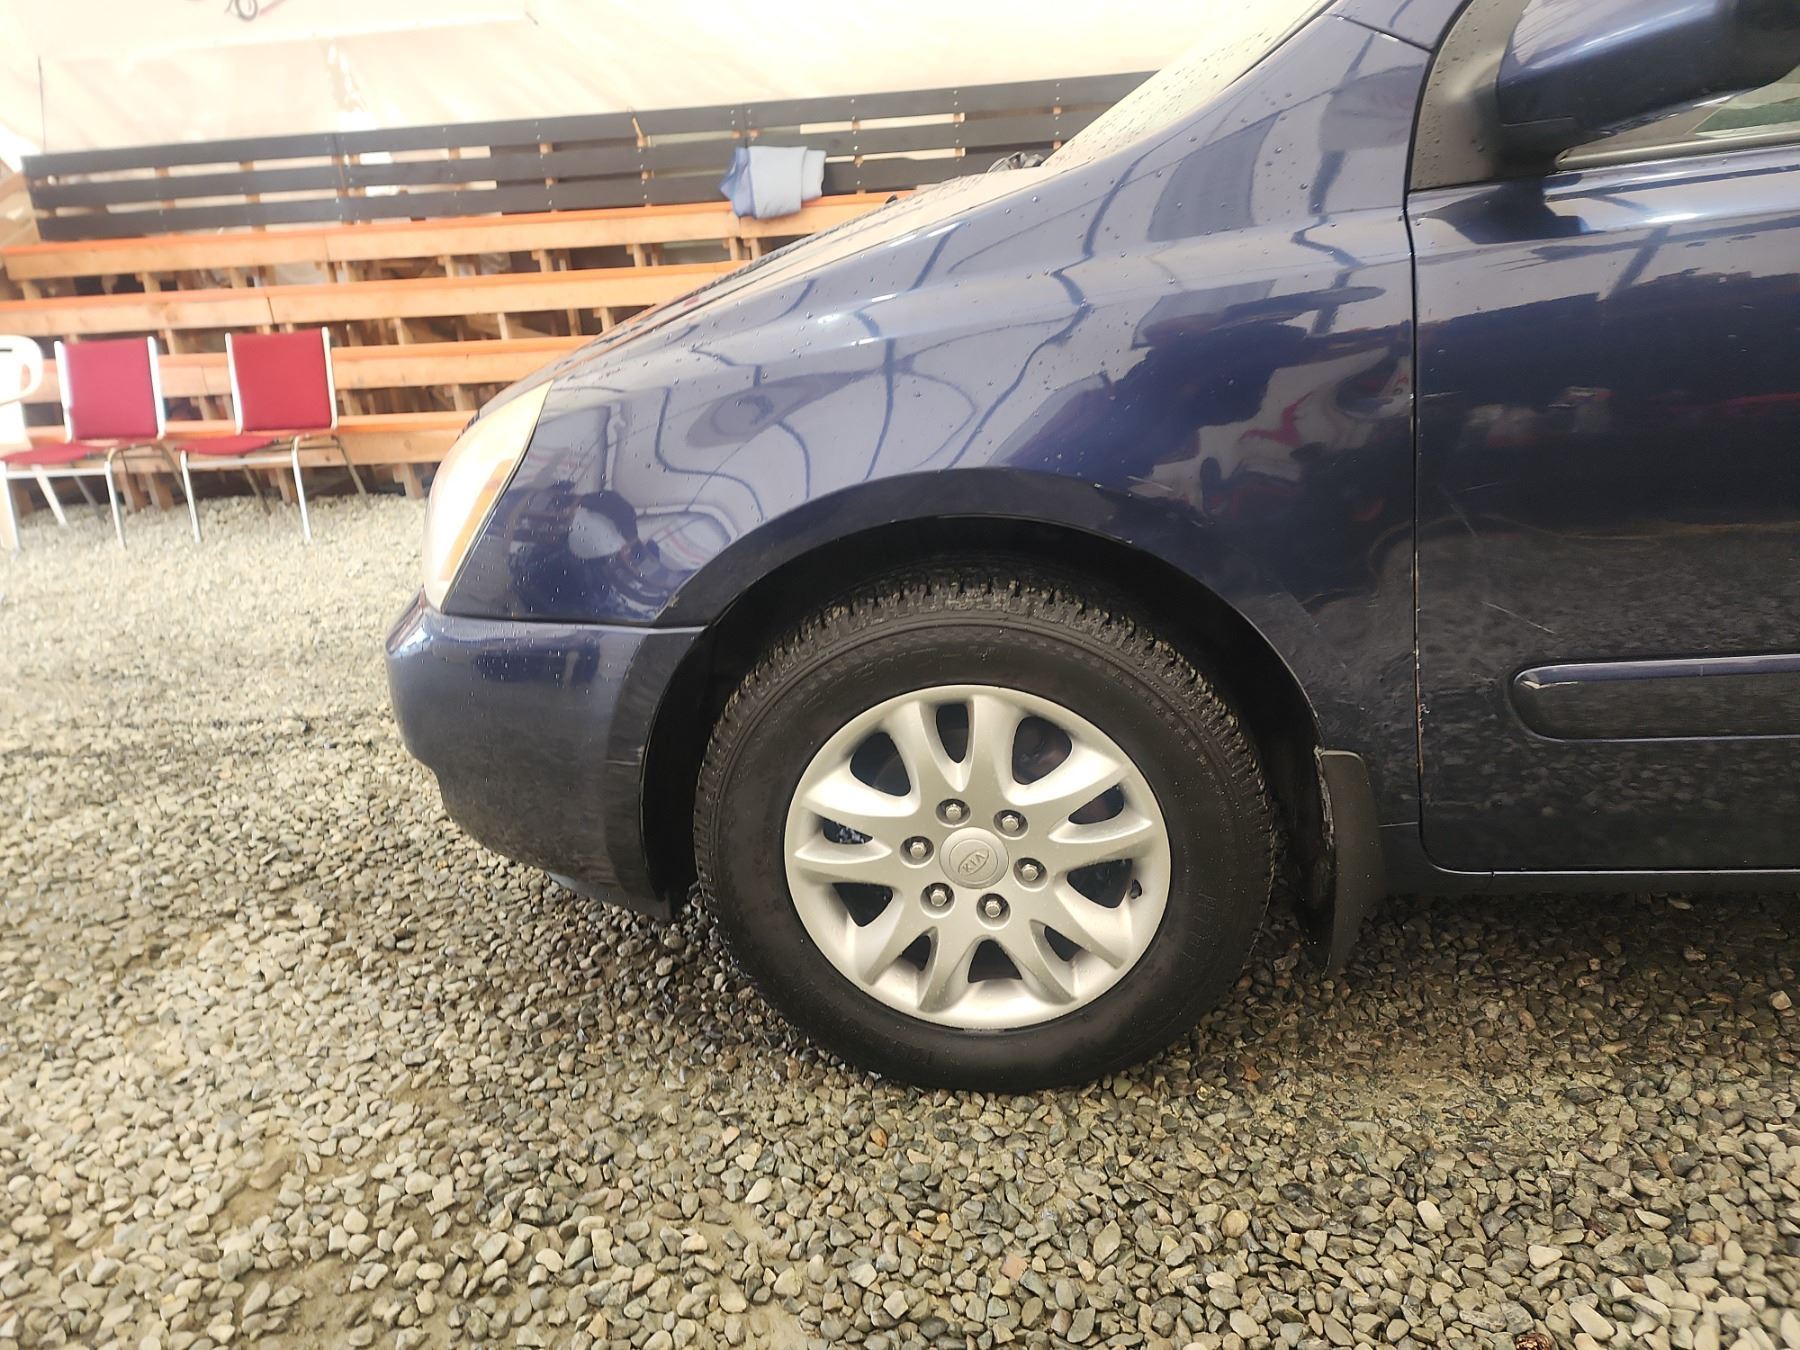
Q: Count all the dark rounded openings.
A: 10